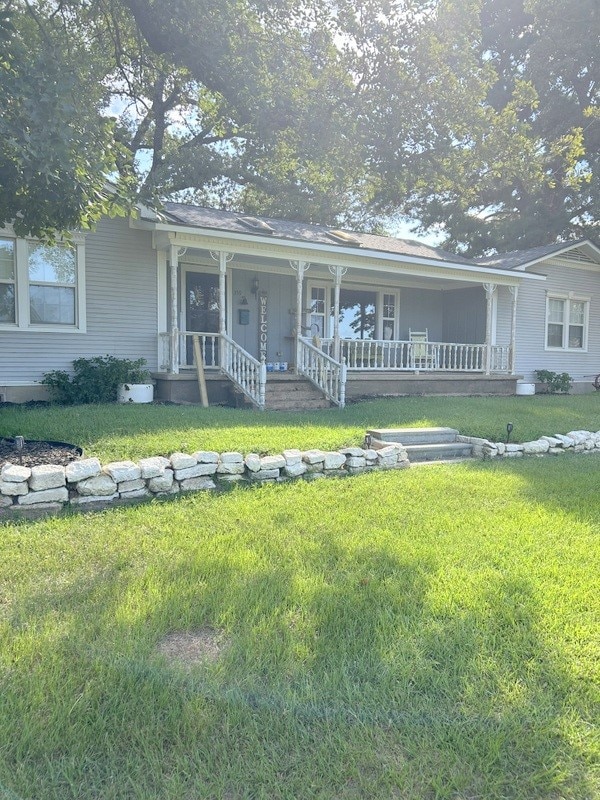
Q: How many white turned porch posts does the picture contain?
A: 6